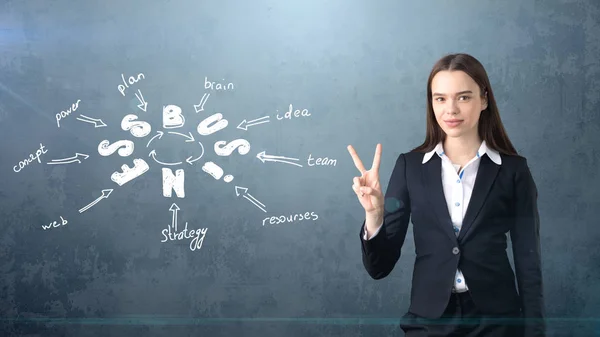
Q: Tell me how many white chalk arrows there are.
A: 13